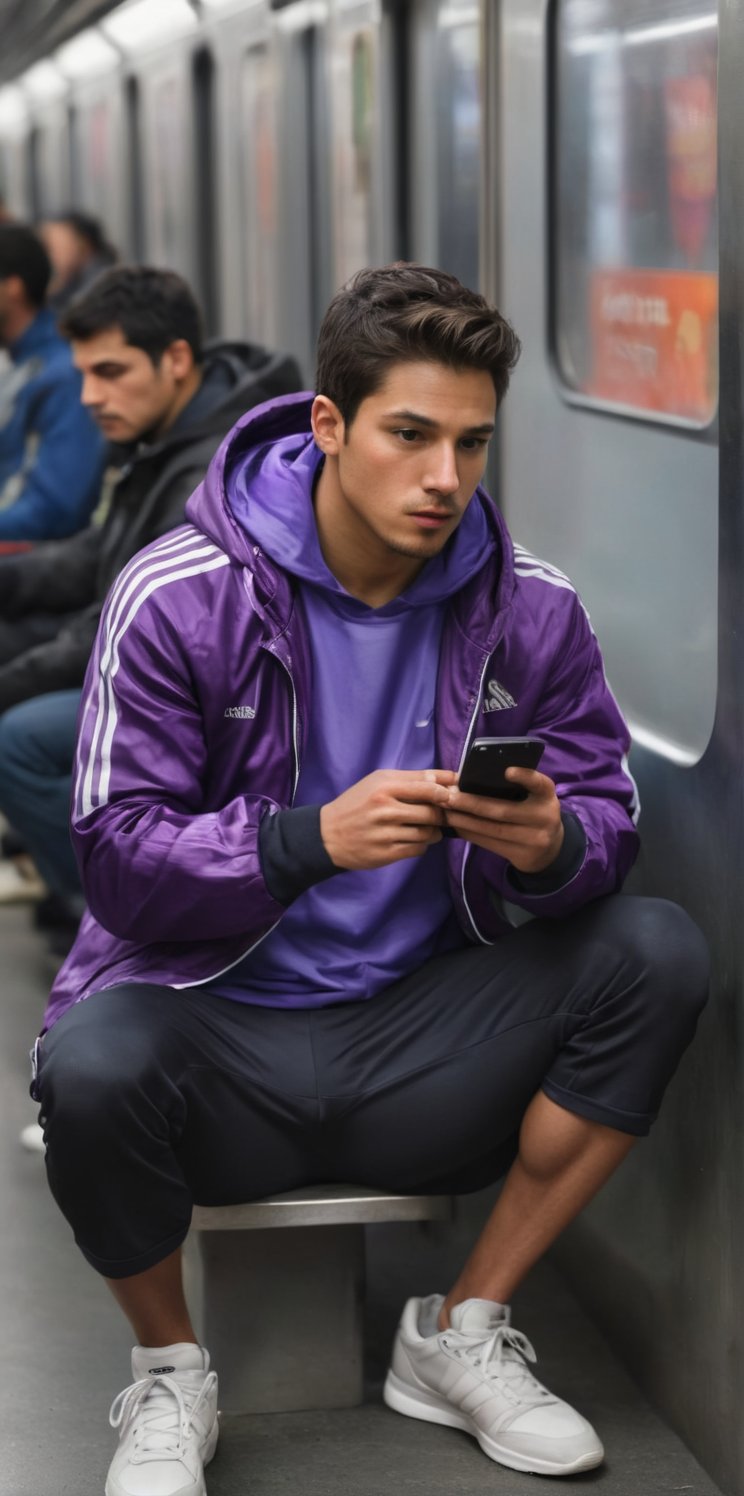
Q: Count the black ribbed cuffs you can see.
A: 2